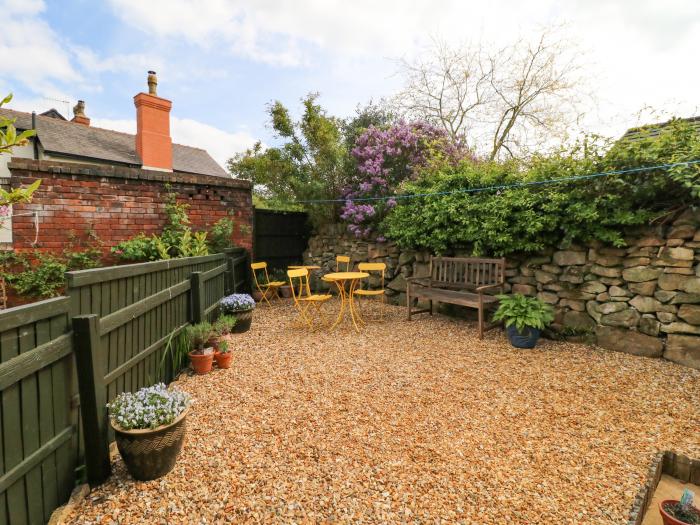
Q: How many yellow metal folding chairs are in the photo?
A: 4